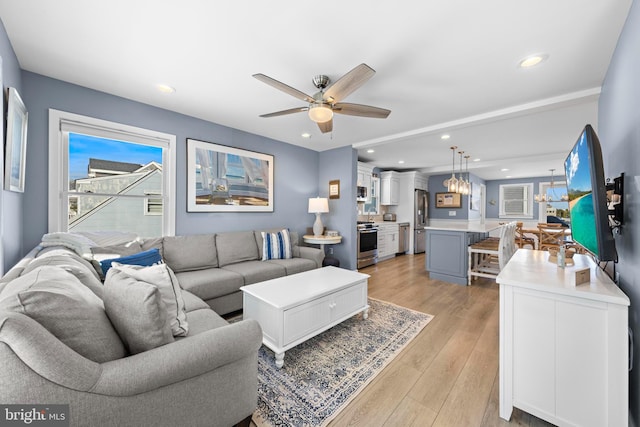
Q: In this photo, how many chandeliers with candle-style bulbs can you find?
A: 1